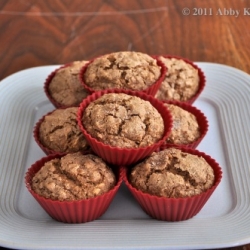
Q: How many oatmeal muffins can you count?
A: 8